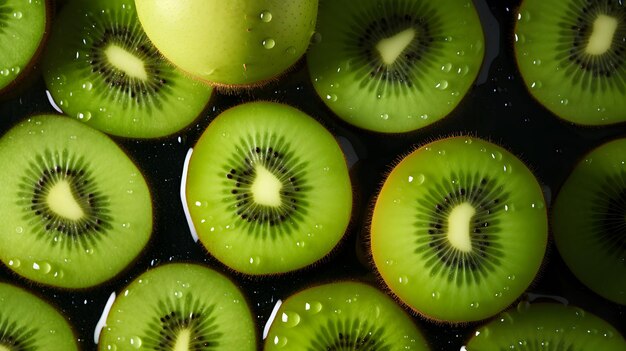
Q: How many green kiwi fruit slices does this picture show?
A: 12